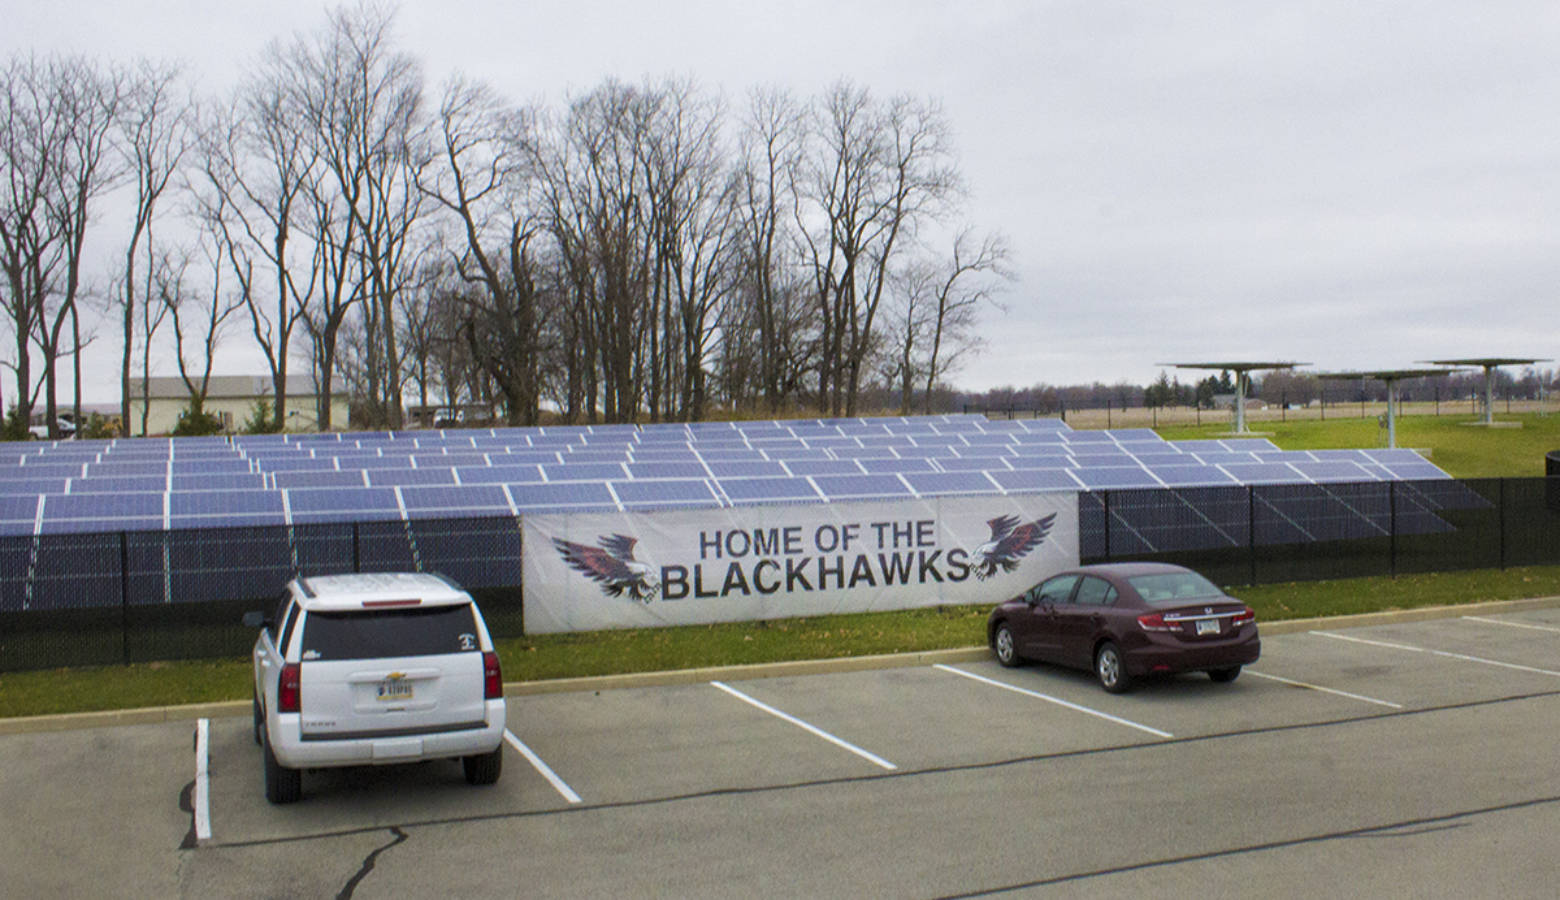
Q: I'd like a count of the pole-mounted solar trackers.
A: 3